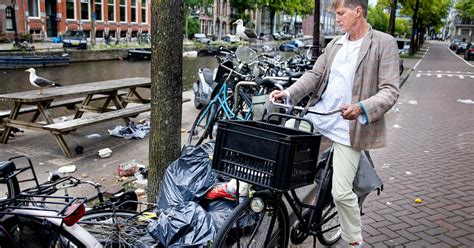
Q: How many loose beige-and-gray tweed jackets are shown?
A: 1